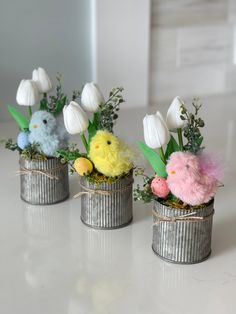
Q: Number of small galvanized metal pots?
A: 3